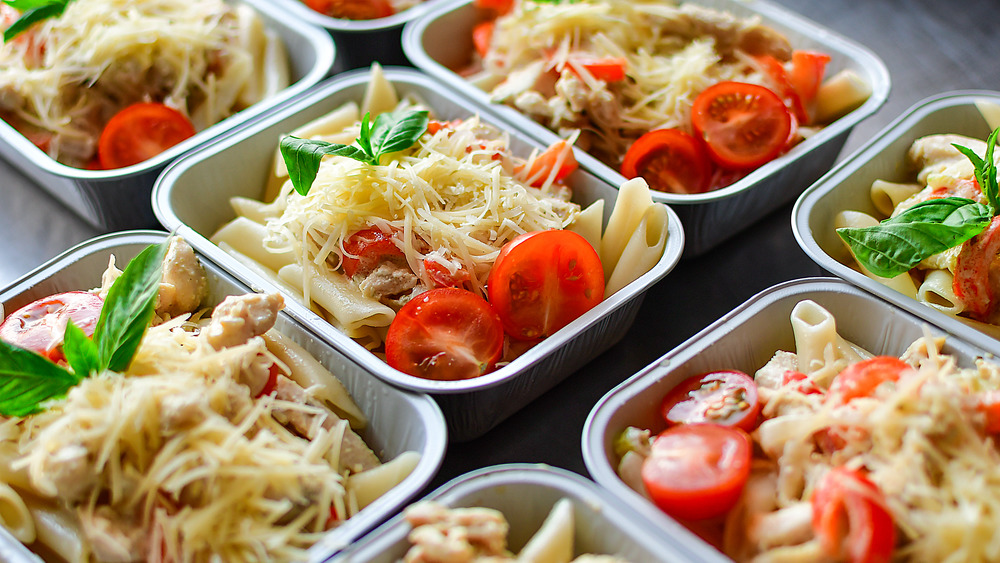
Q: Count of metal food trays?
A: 8